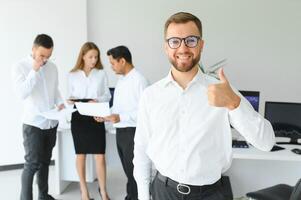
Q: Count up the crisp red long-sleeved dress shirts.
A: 0